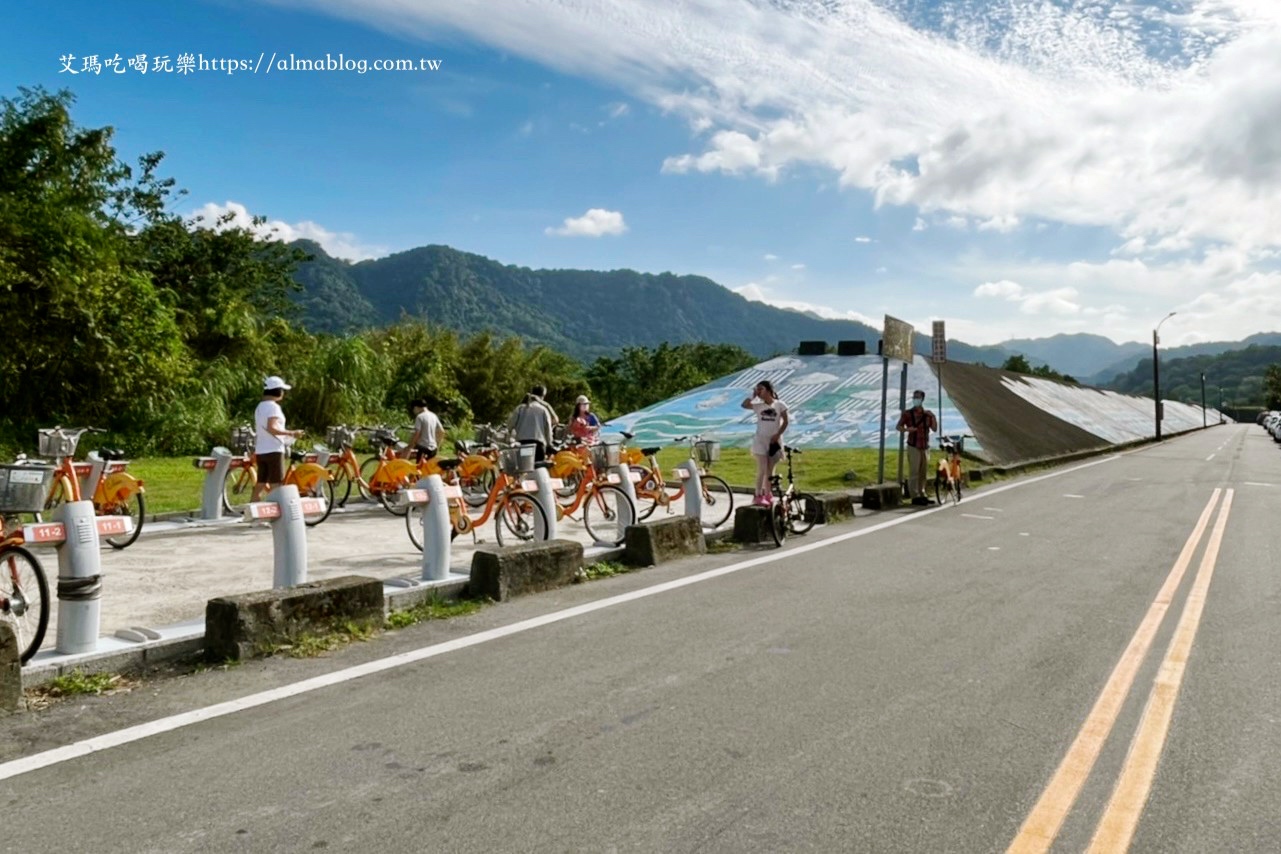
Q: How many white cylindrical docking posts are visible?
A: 9